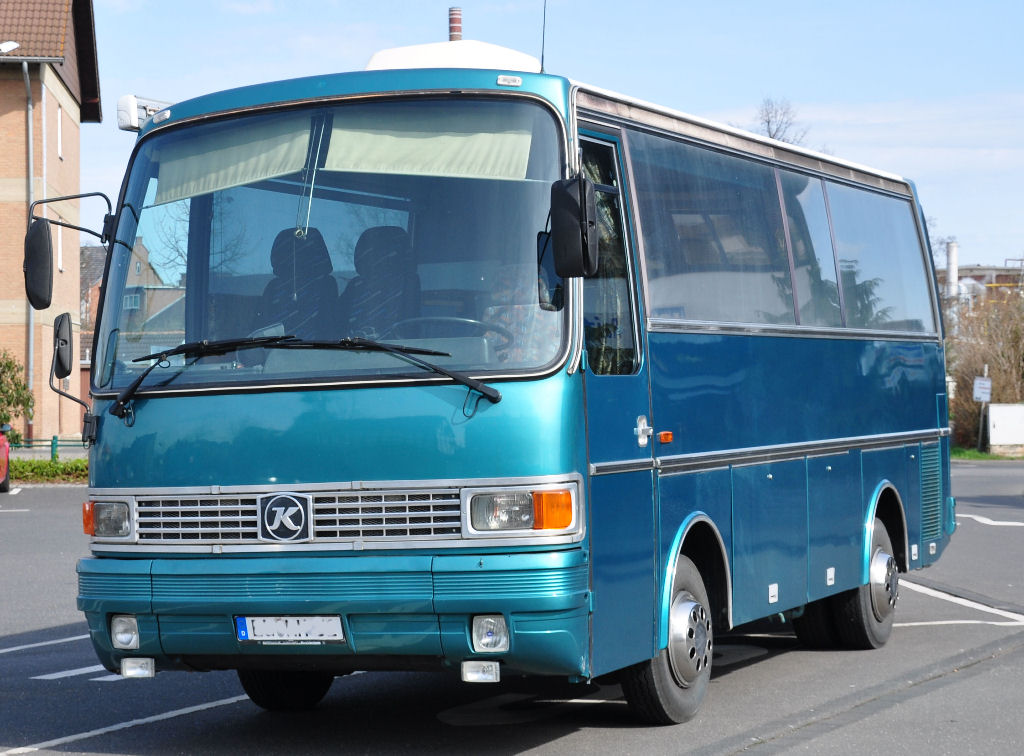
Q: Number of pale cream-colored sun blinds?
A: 2